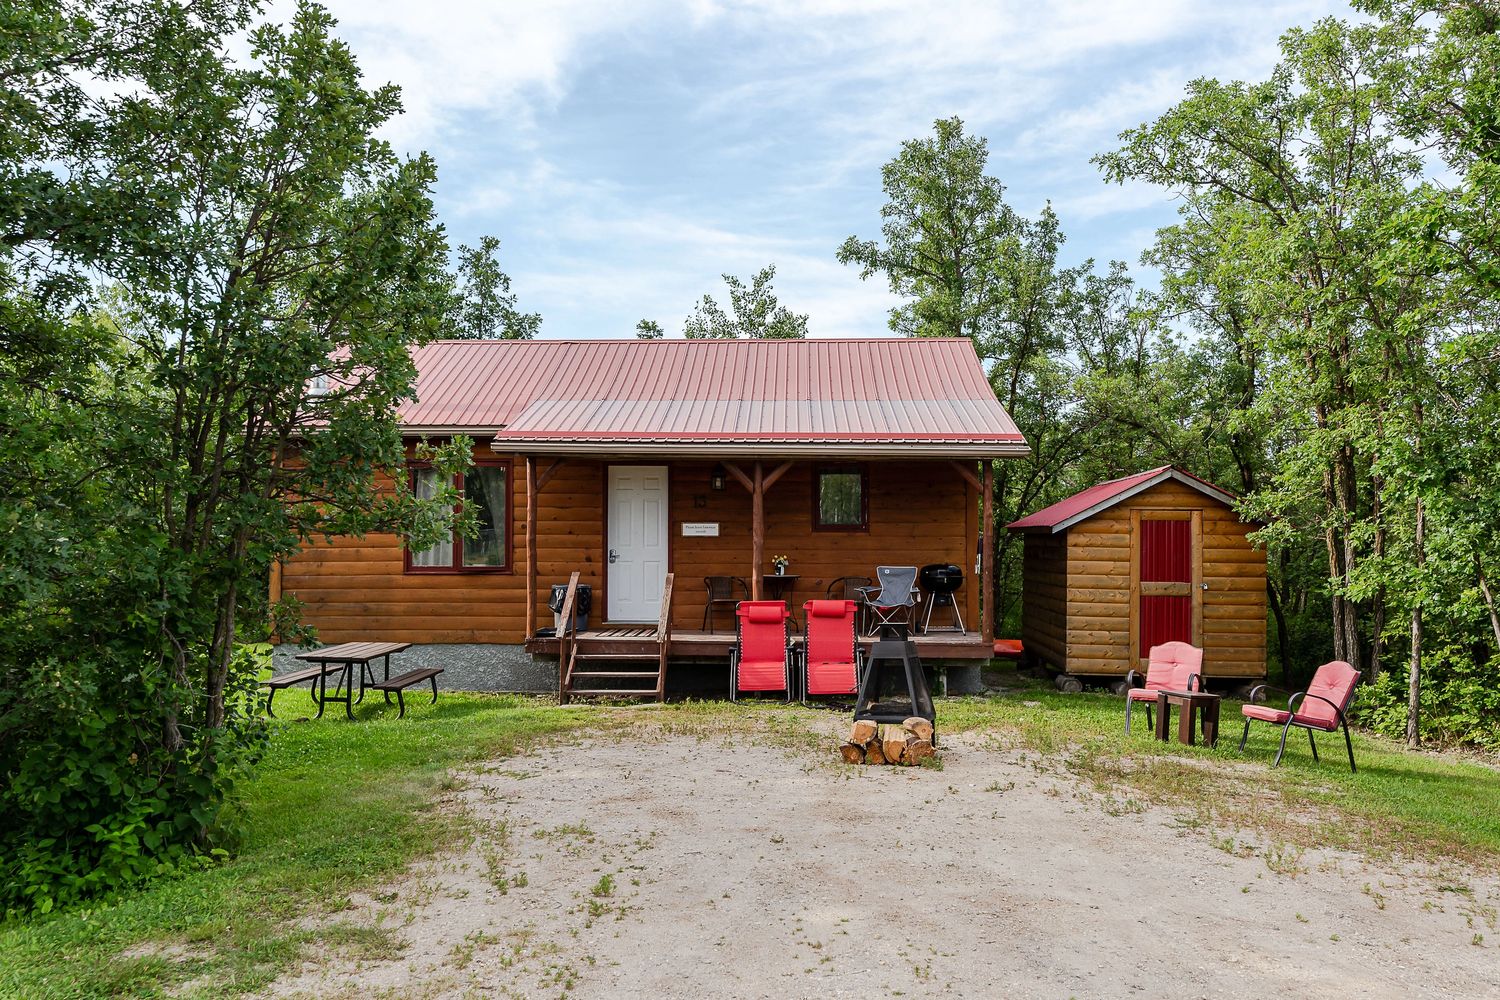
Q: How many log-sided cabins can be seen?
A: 2